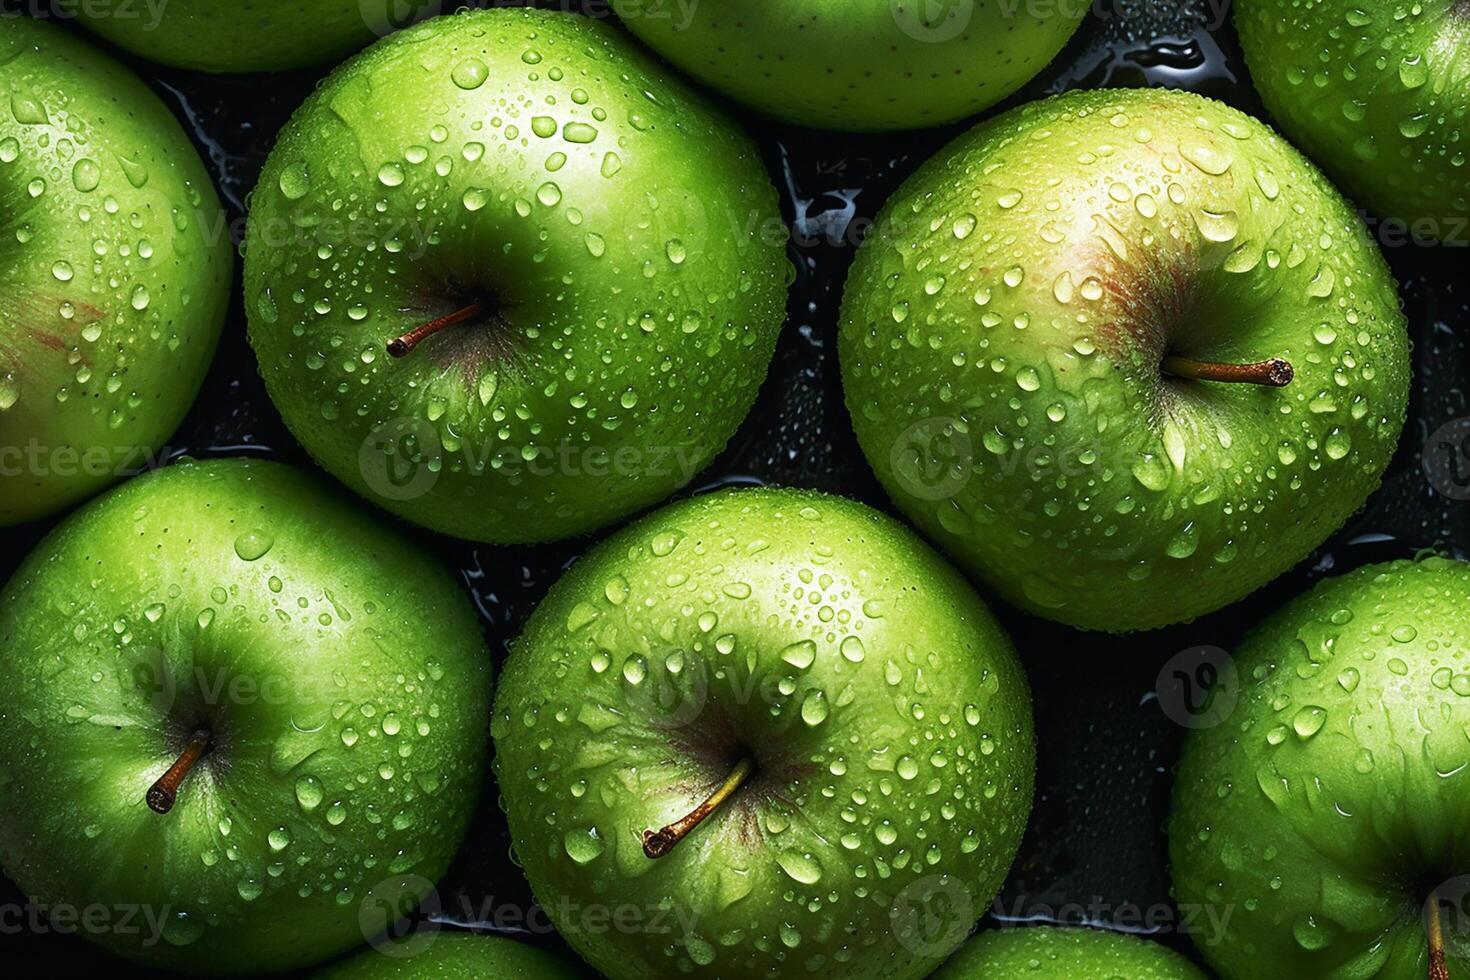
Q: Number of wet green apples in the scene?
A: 11